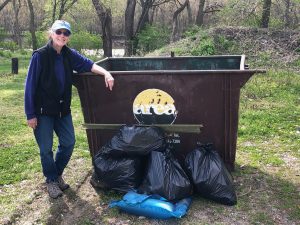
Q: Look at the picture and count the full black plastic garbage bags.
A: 4